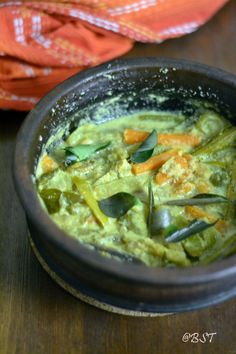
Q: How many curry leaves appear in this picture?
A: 6